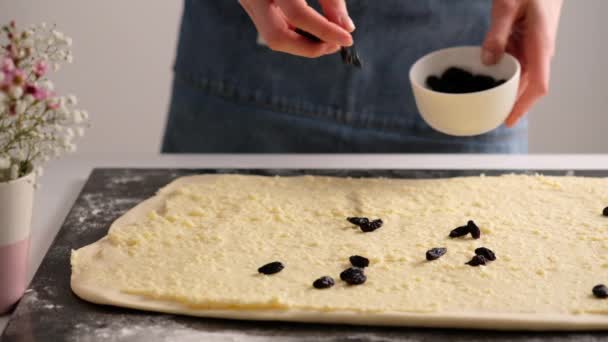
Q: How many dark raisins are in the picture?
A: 13